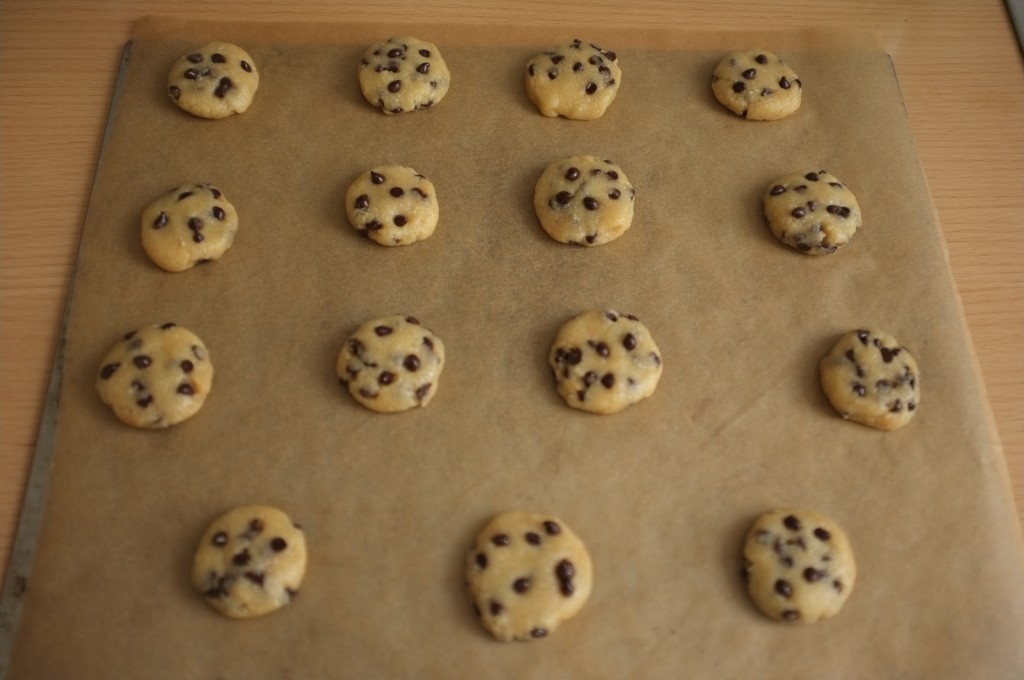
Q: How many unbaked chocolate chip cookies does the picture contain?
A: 15